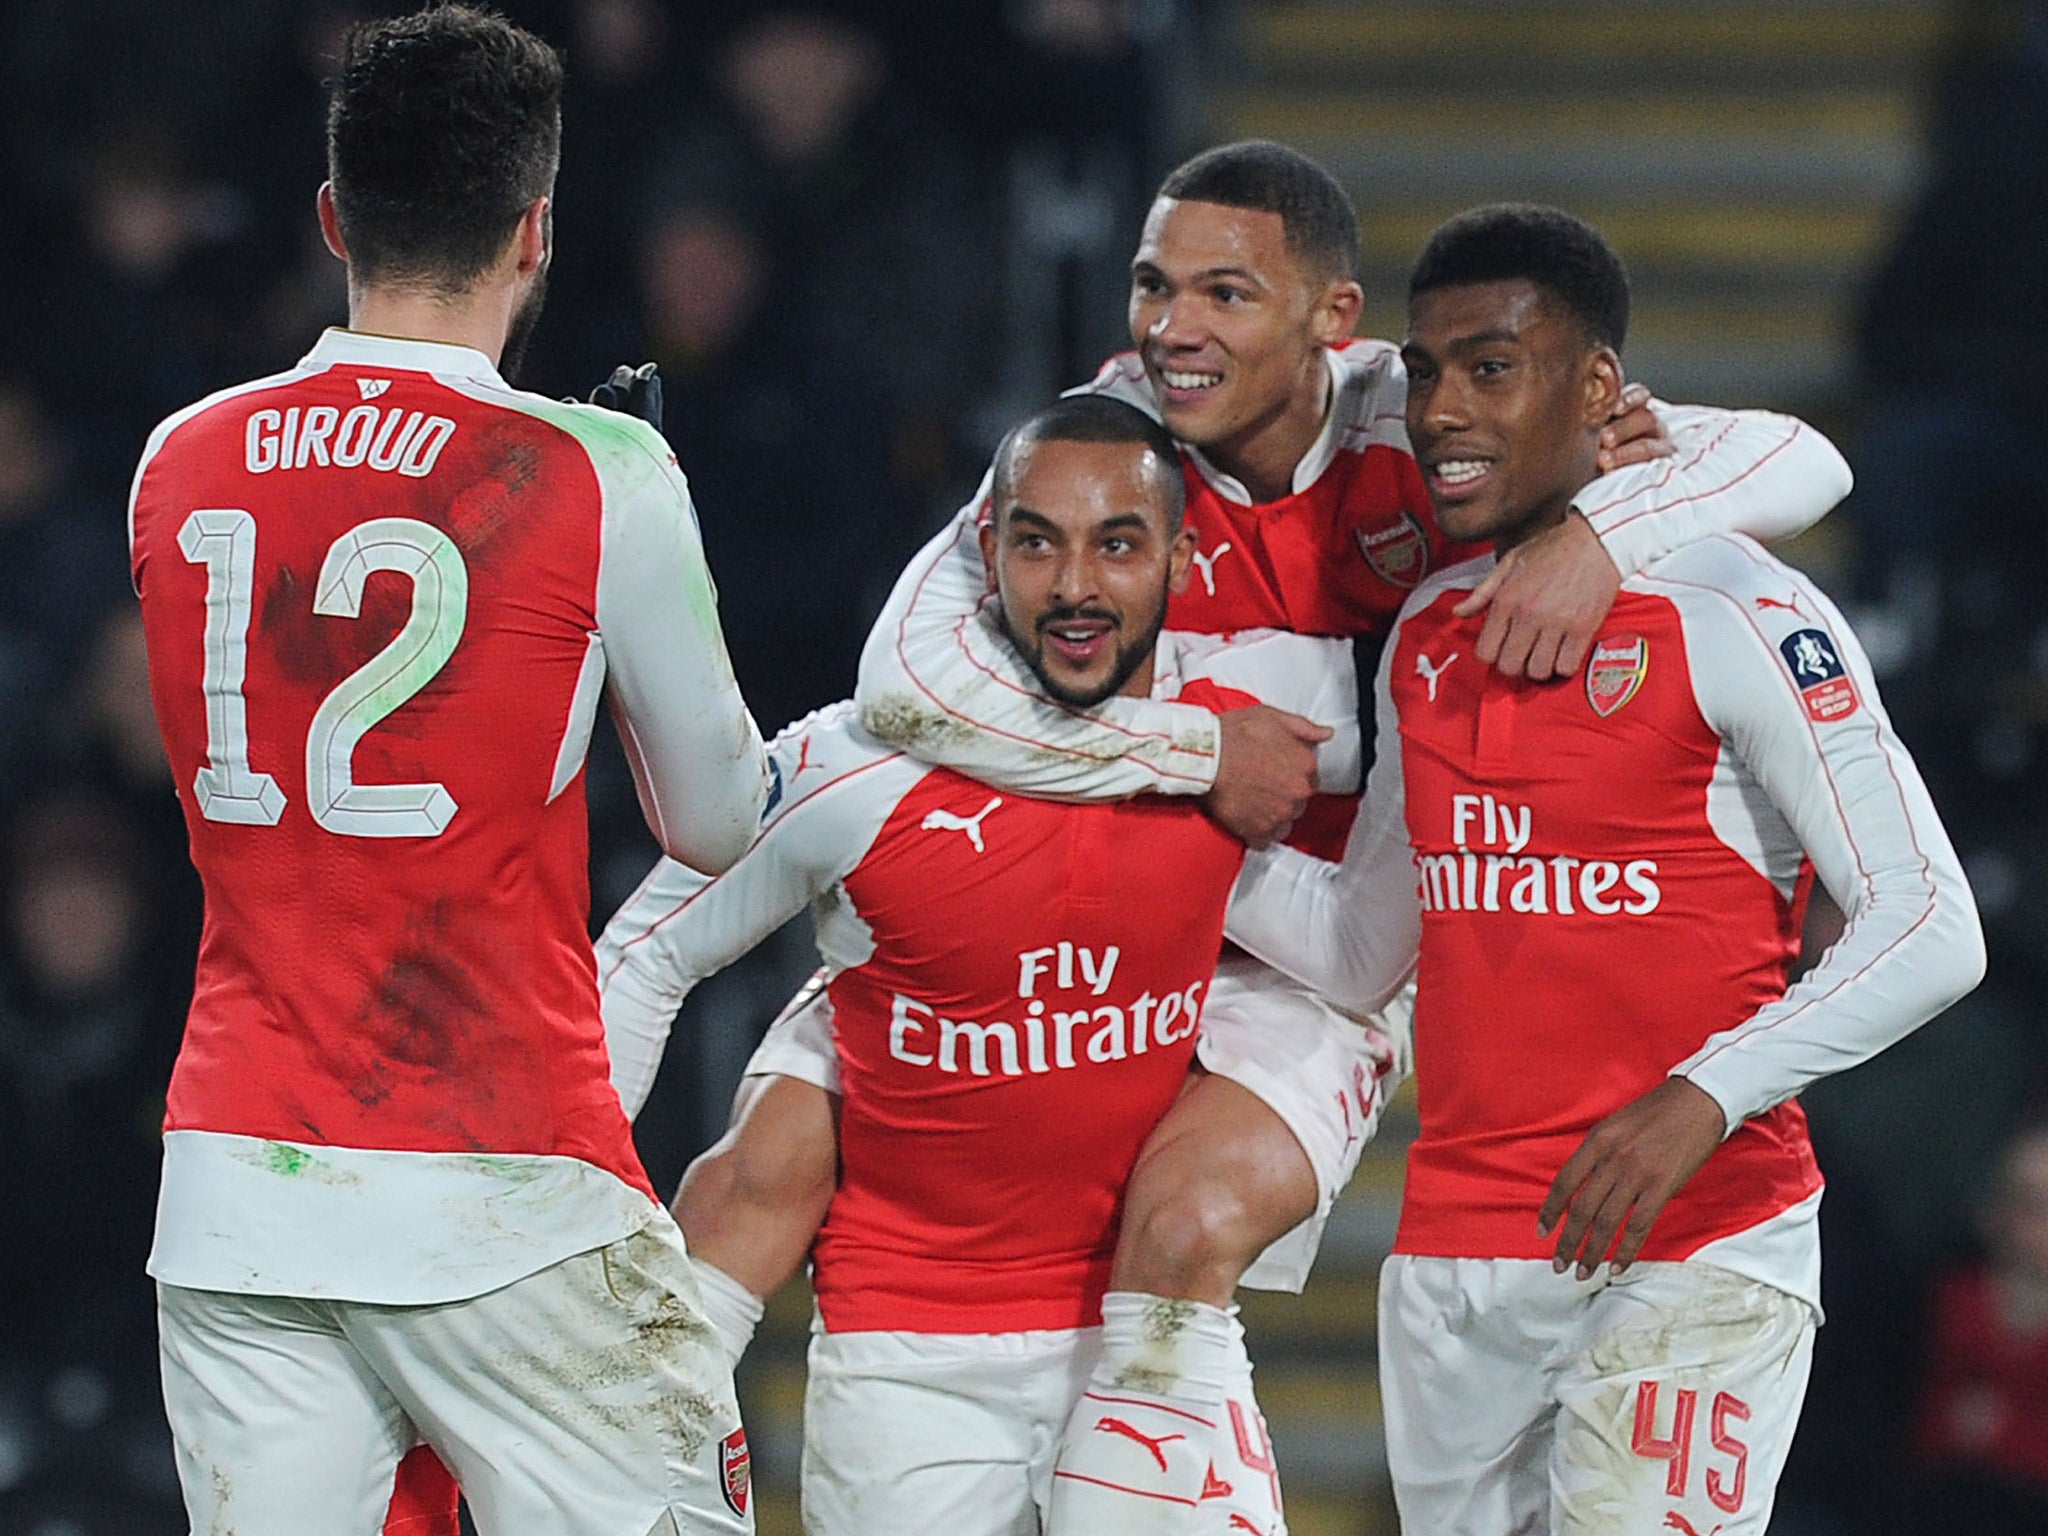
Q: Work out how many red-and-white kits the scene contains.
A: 4